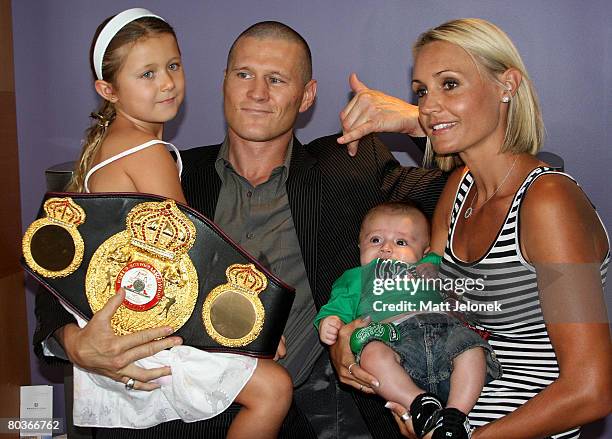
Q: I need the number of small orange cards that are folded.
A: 0